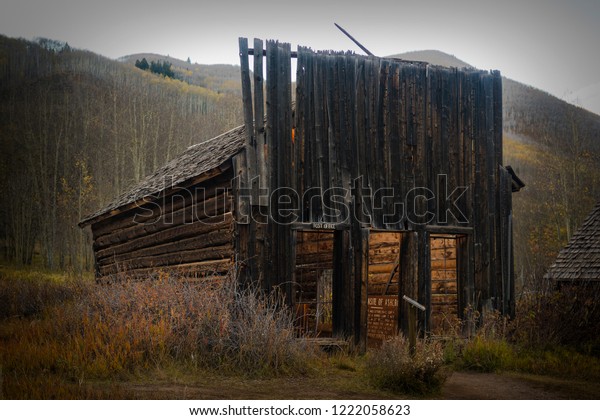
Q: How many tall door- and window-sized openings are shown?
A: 3